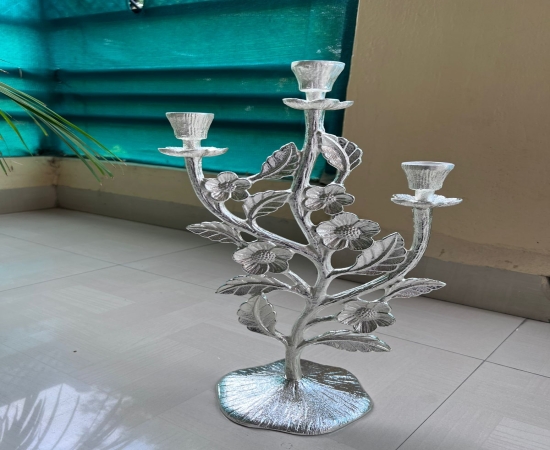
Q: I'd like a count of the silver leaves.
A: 9